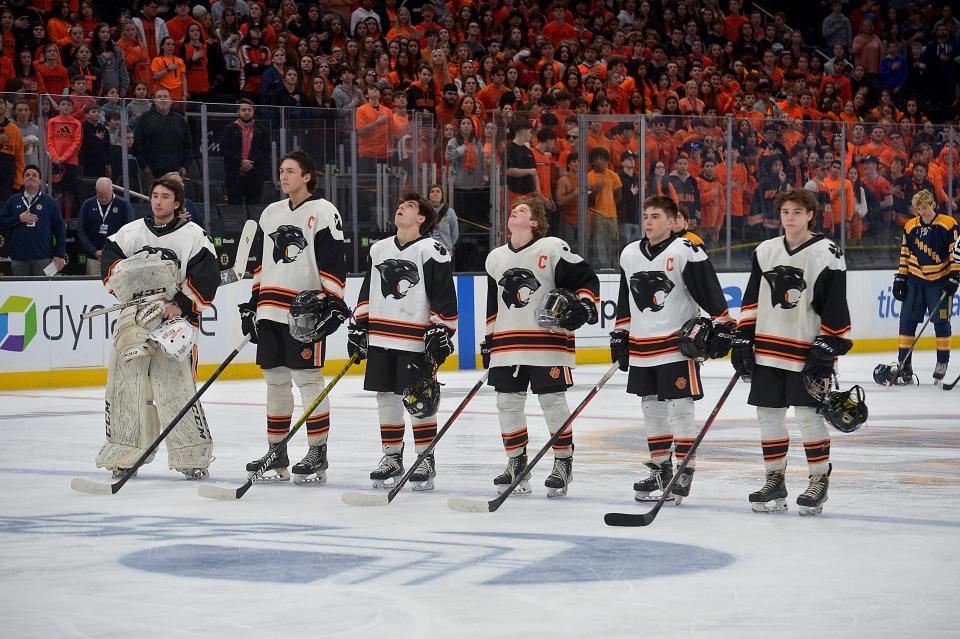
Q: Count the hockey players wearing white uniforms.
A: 6